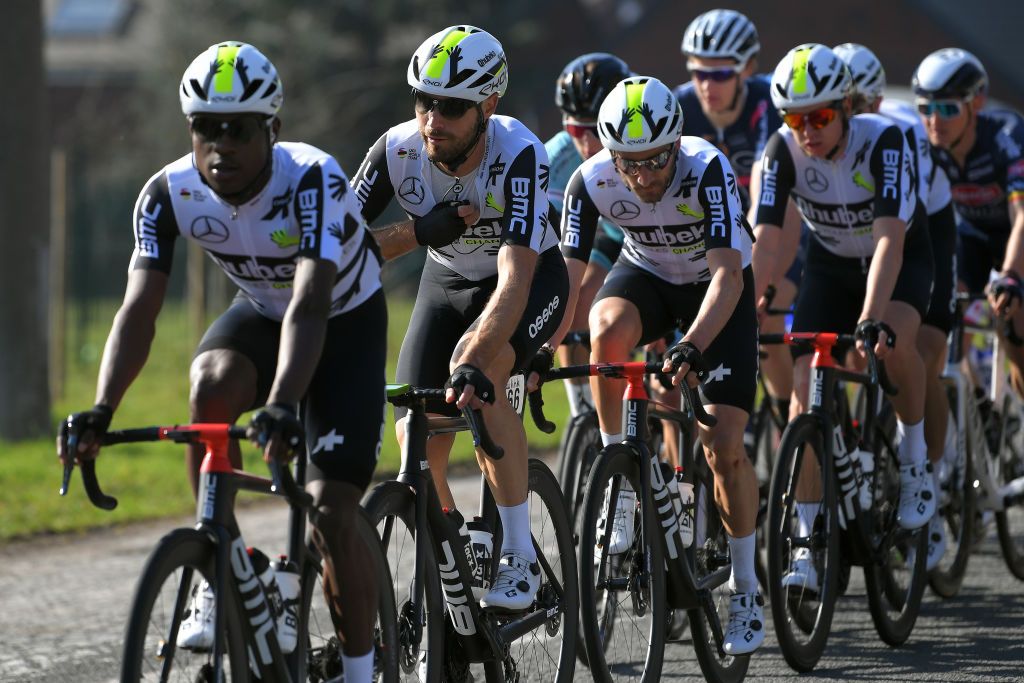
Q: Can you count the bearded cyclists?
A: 2